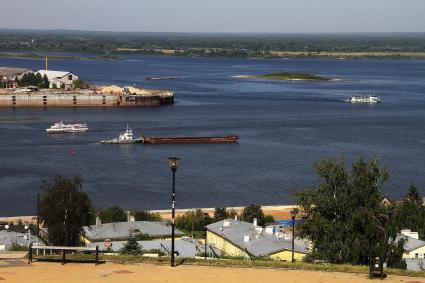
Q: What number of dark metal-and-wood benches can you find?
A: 1